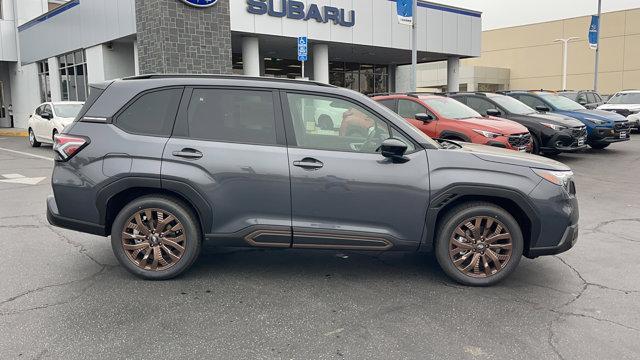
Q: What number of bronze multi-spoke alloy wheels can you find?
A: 2